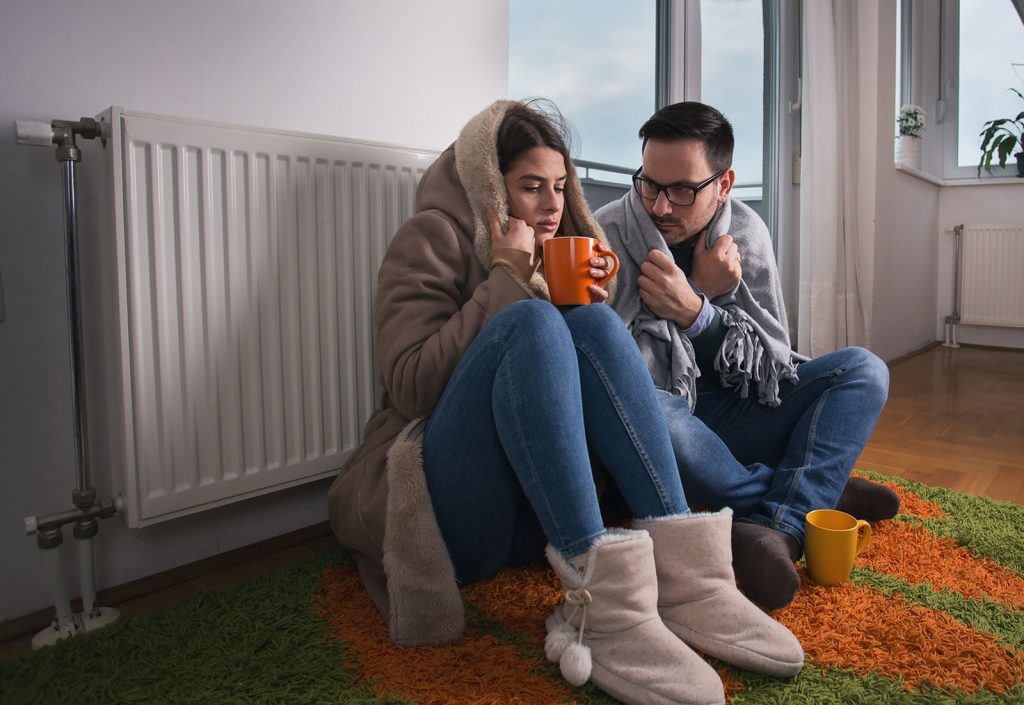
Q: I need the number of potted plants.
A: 2